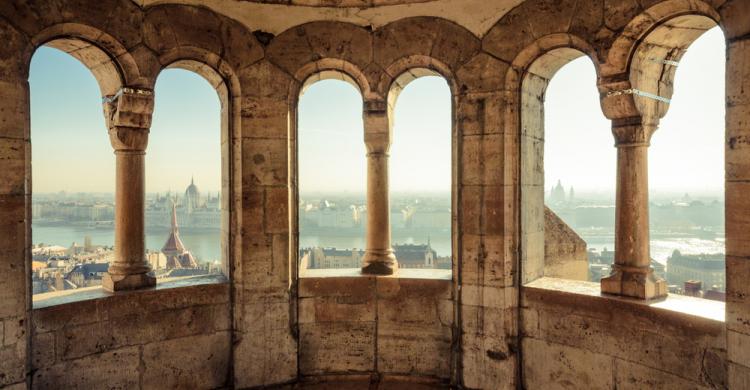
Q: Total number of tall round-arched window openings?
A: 6